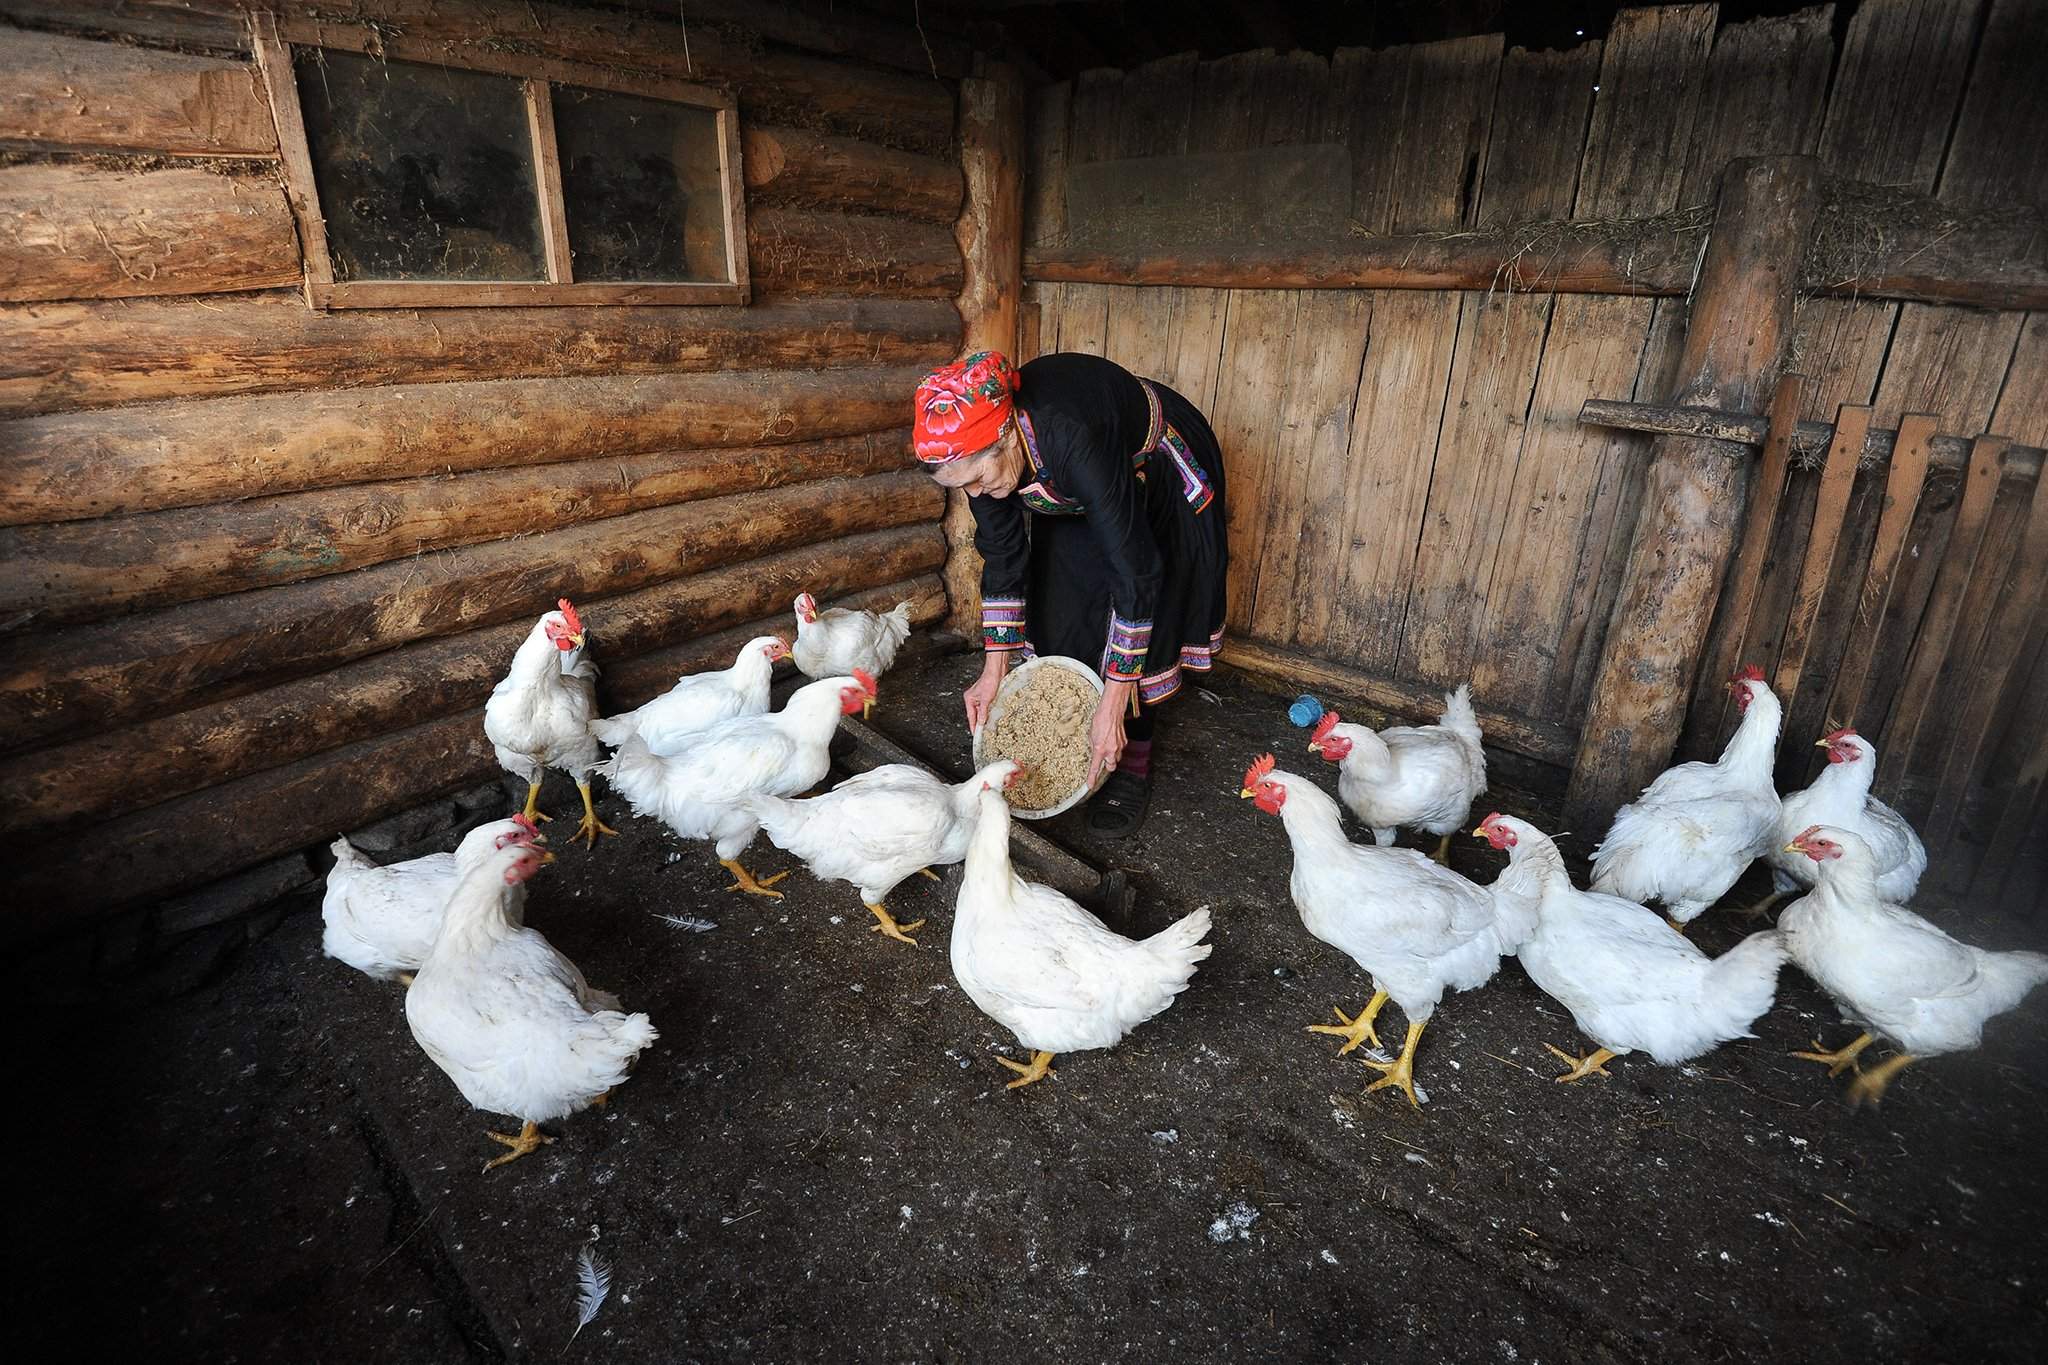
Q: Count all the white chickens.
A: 14